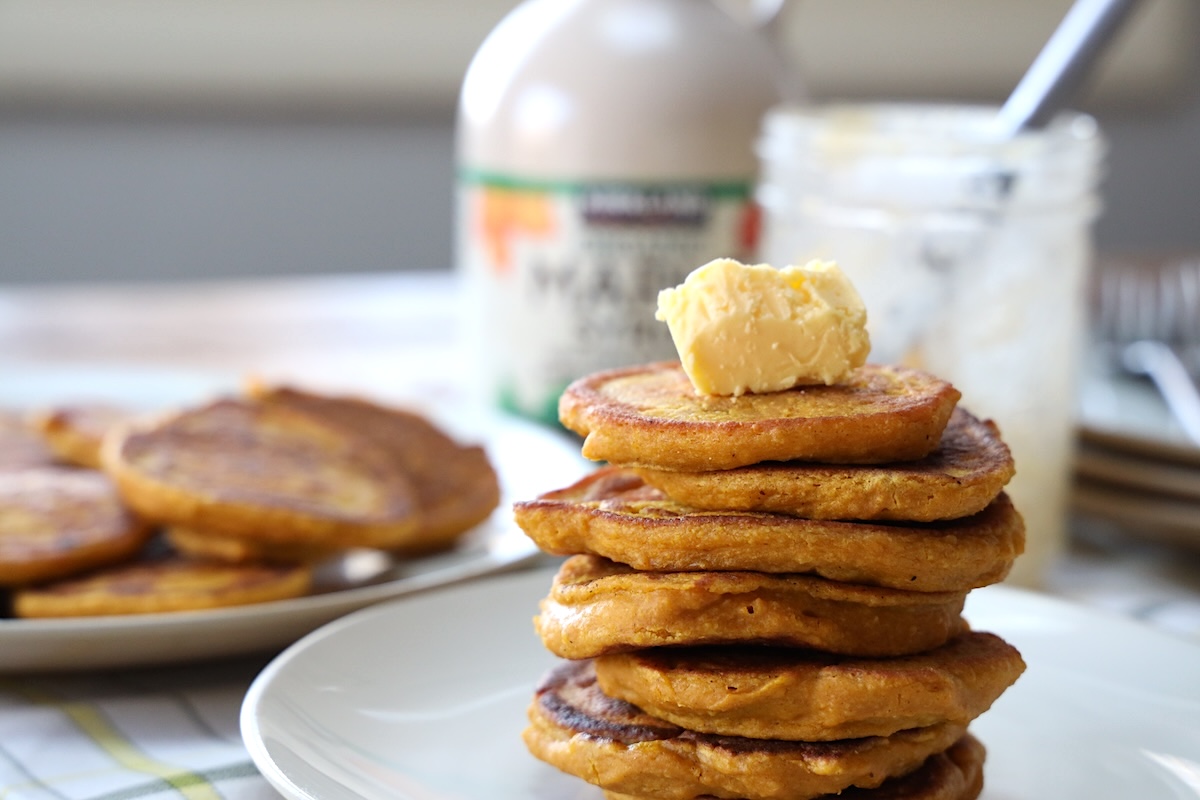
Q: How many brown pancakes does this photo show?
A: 14